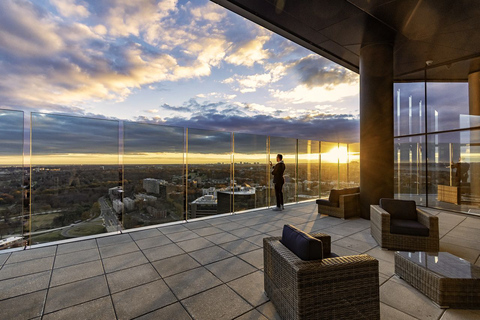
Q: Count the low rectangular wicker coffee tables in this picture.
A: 1